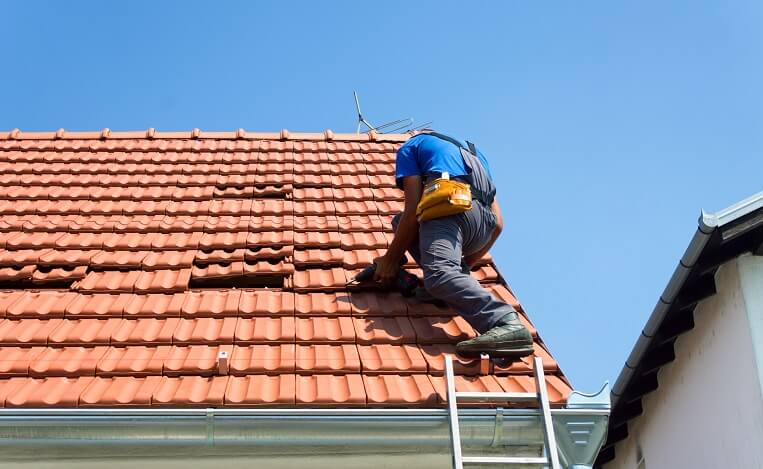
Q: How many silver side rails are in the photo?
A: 2